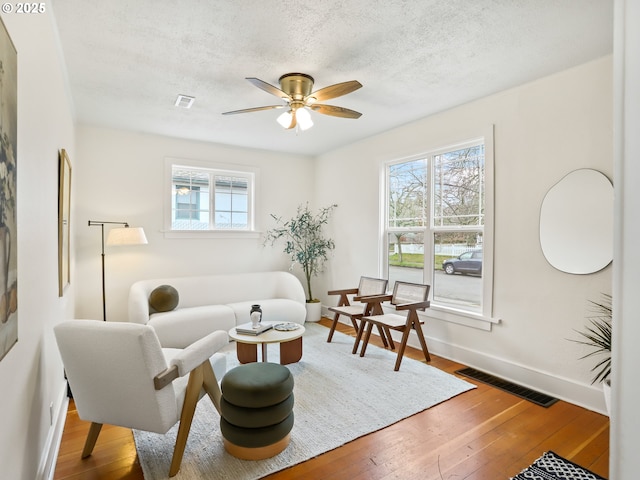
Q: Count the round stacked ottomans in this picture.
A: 1